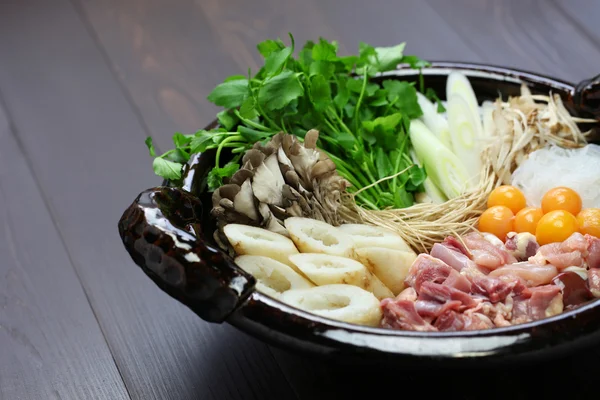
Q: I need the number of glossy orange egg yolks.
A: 6